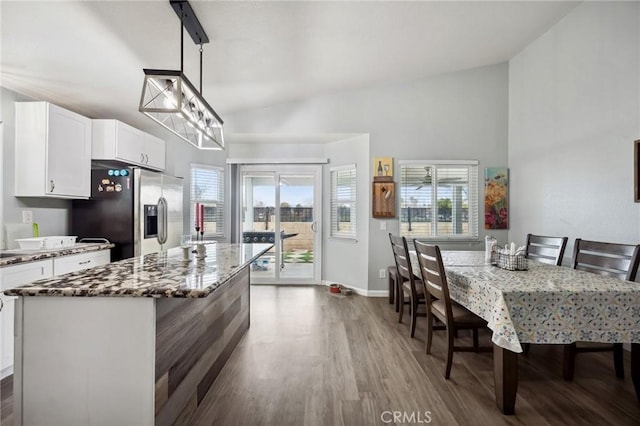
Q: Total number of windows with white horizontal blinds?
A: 3